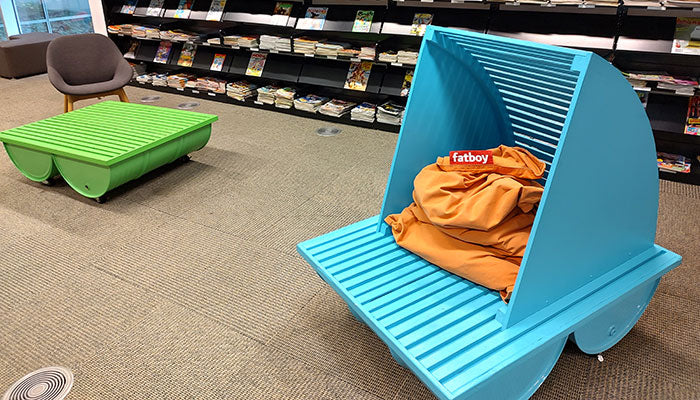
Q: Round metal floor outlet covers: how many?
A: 4